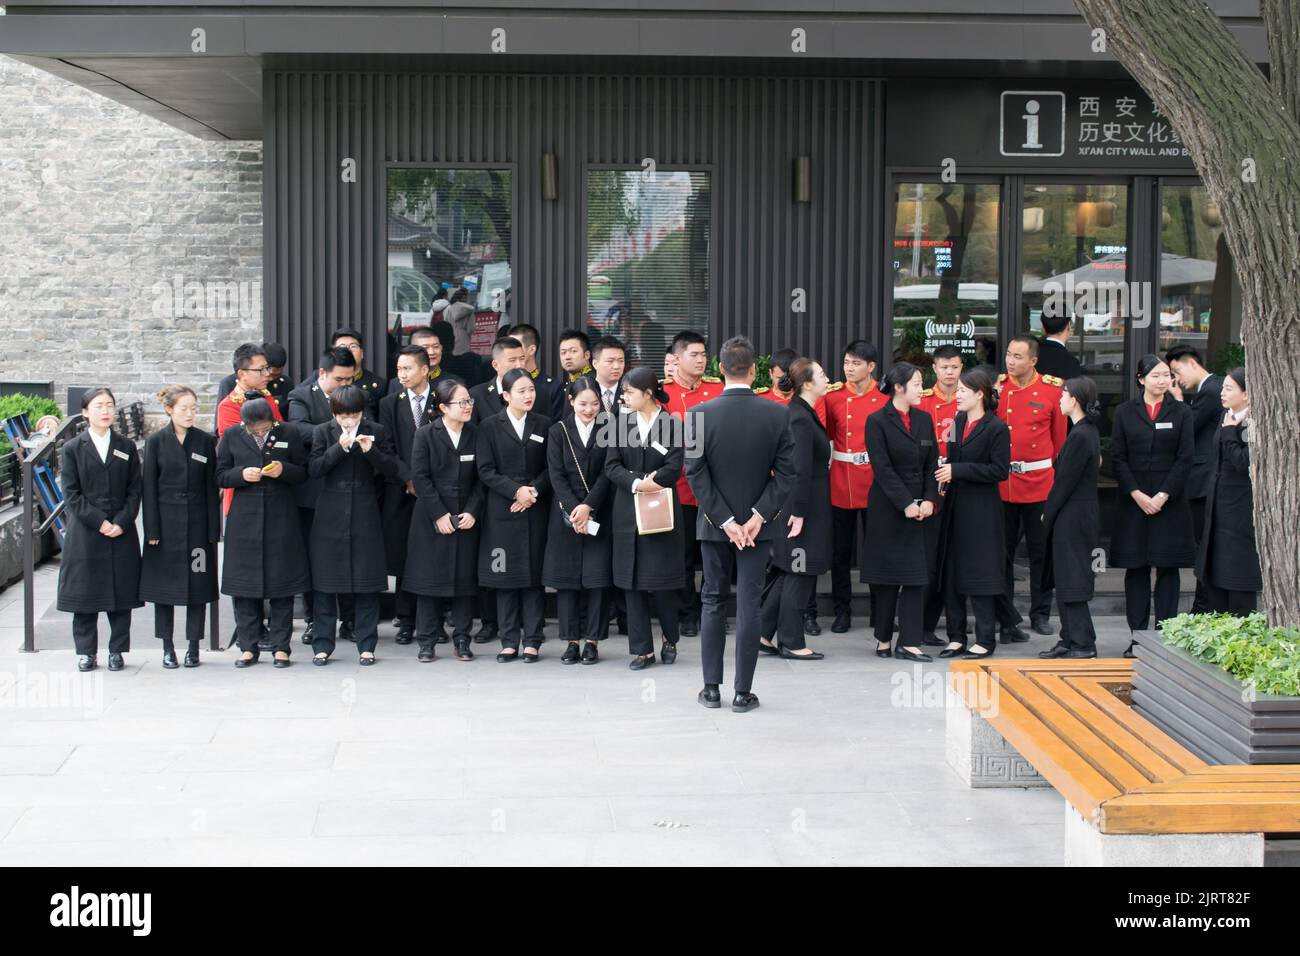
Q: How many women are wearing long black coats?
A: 14